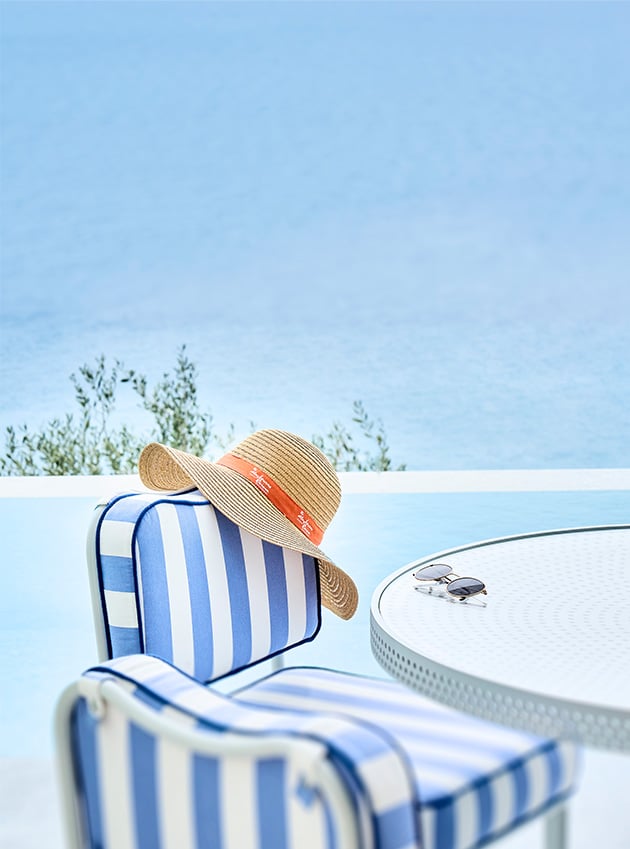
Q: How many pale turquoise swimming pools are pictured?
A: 1